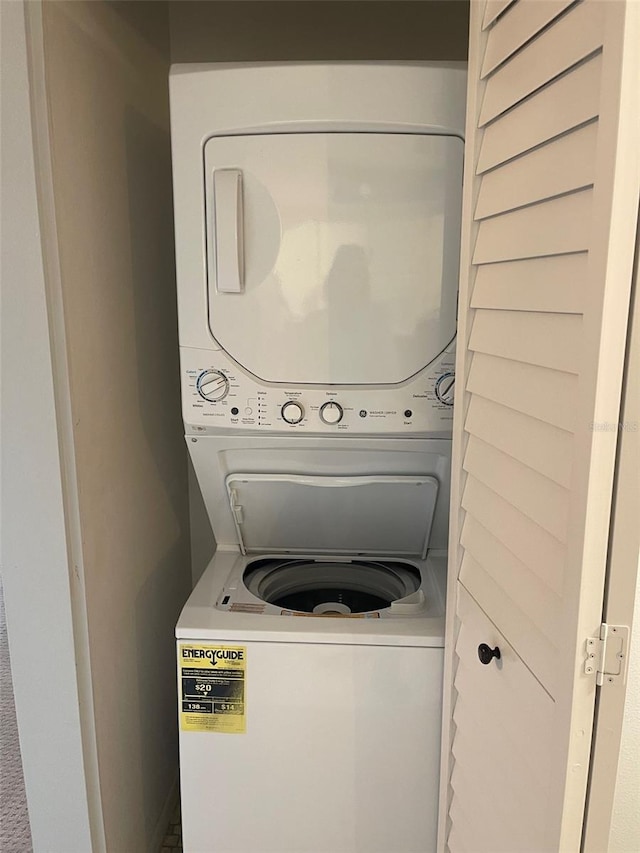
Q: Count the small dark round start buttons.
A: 2